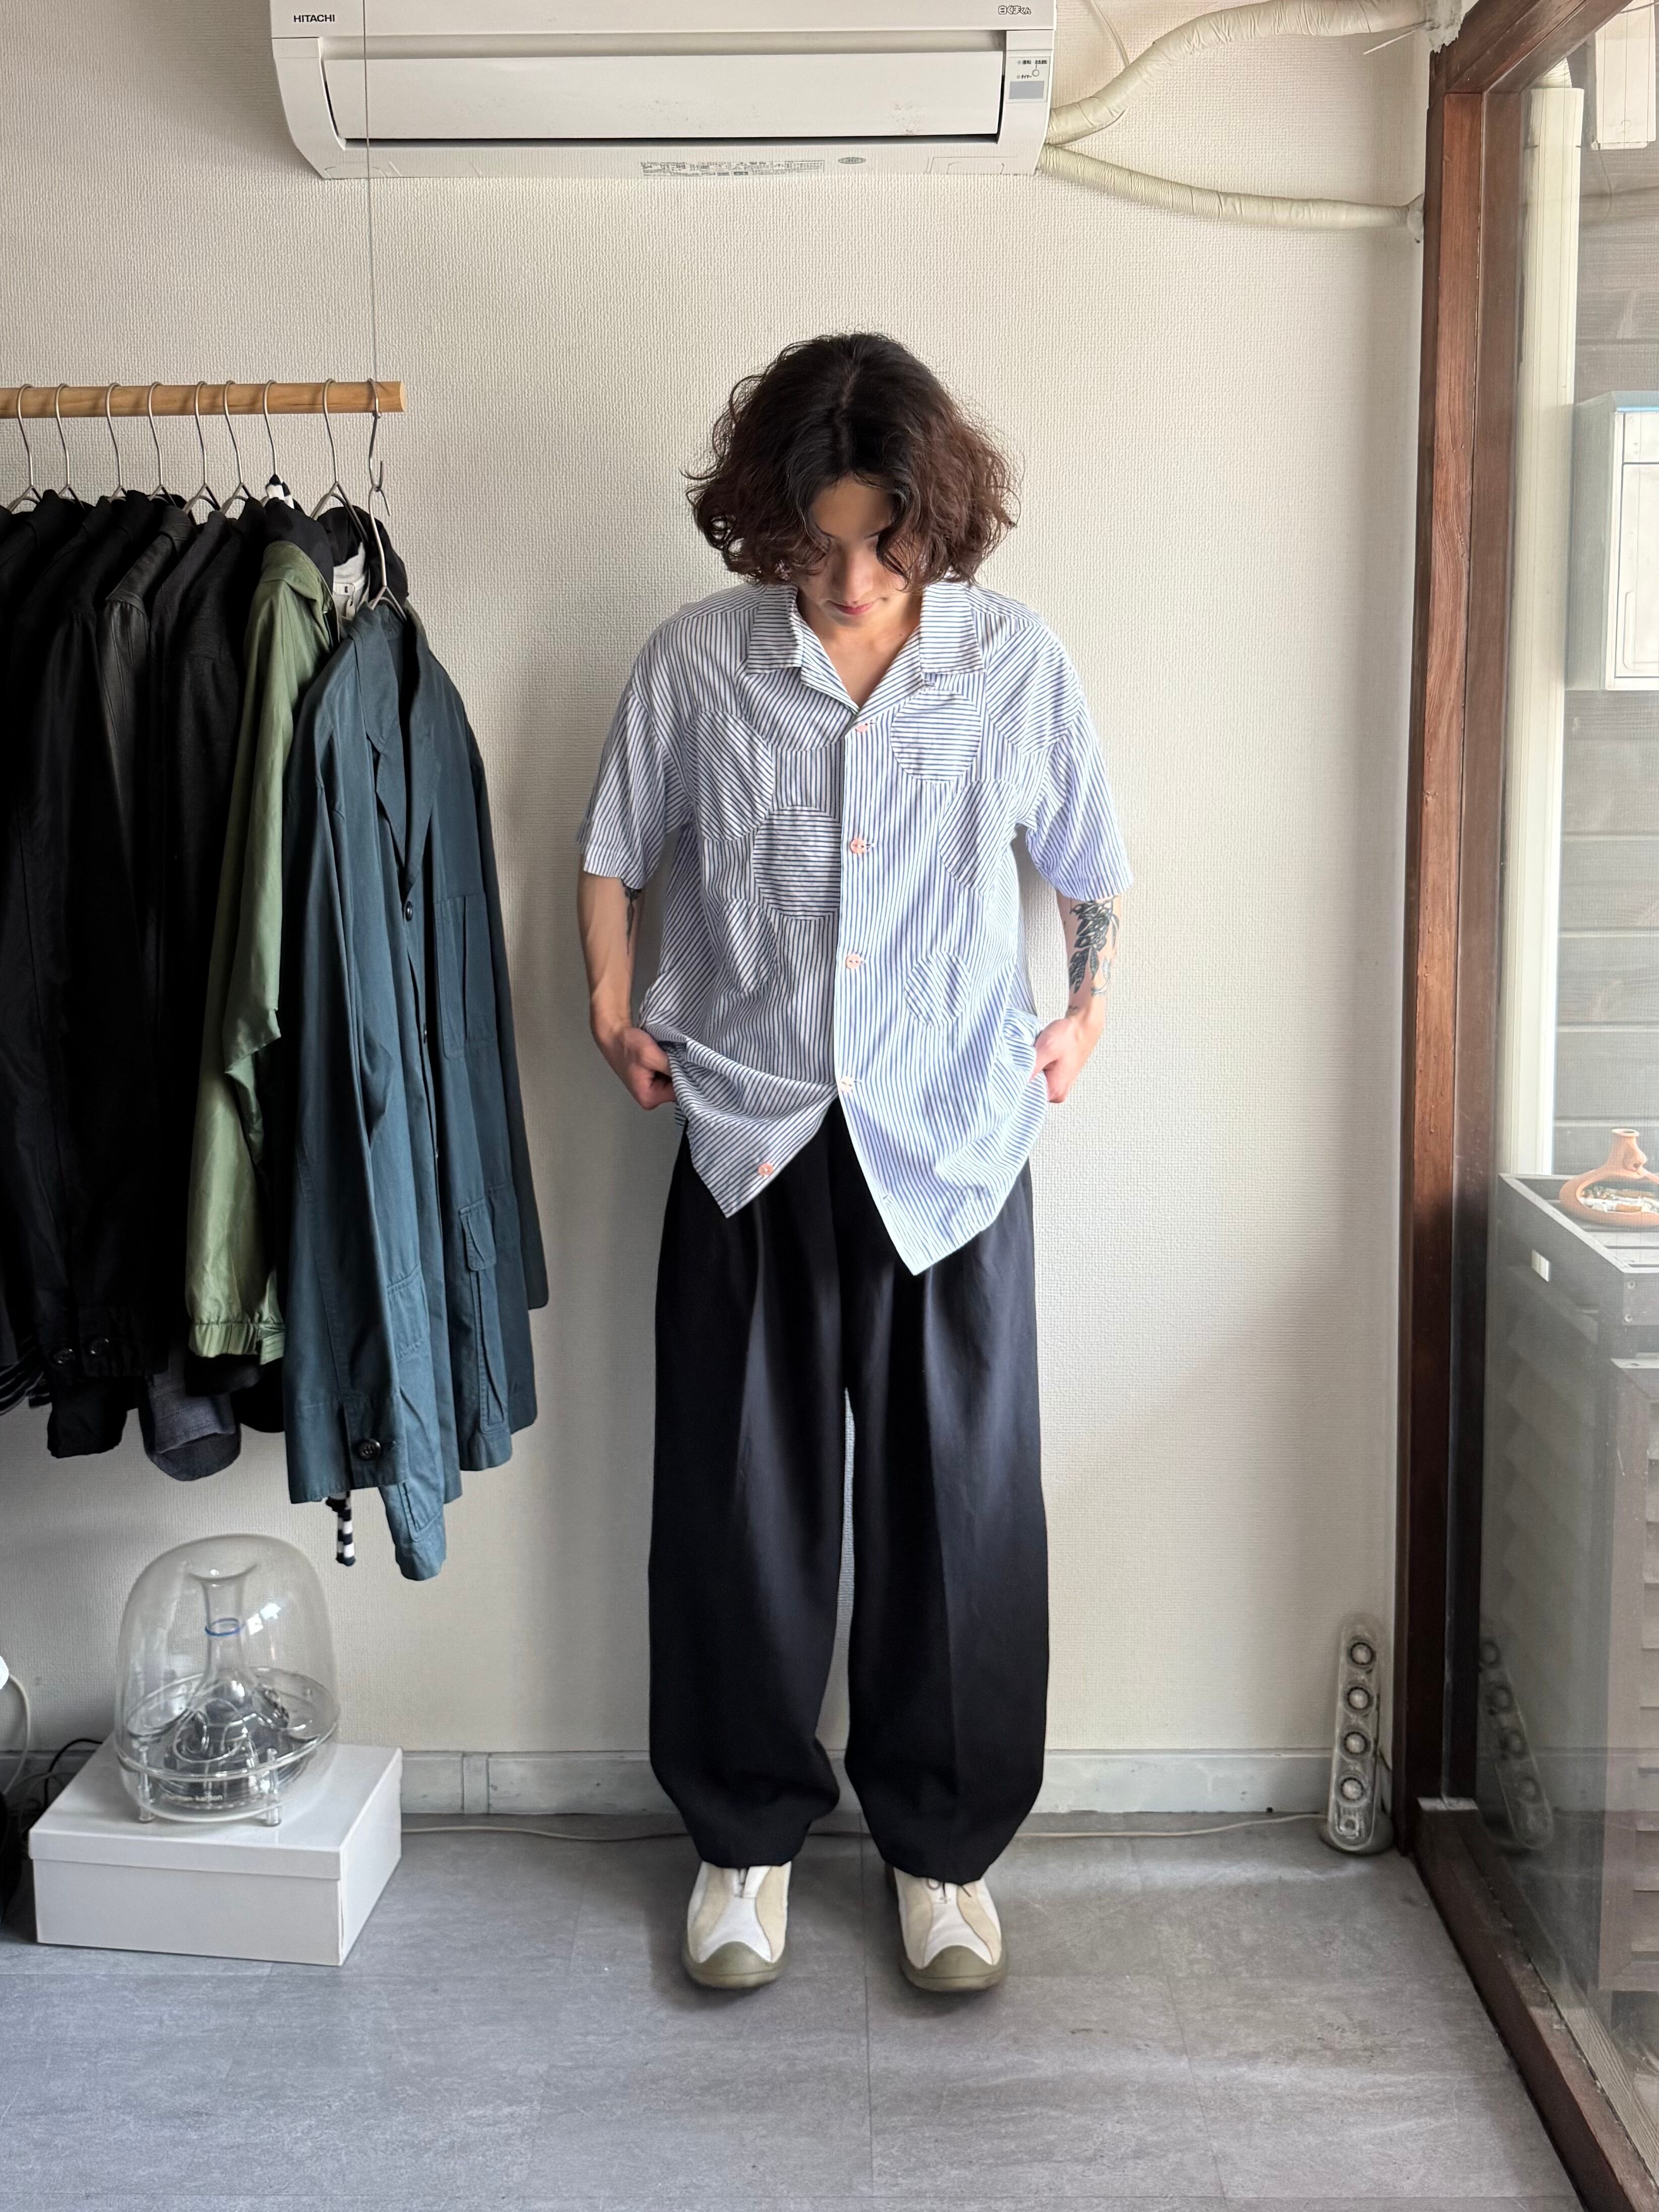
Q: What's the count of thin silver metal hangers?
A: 9